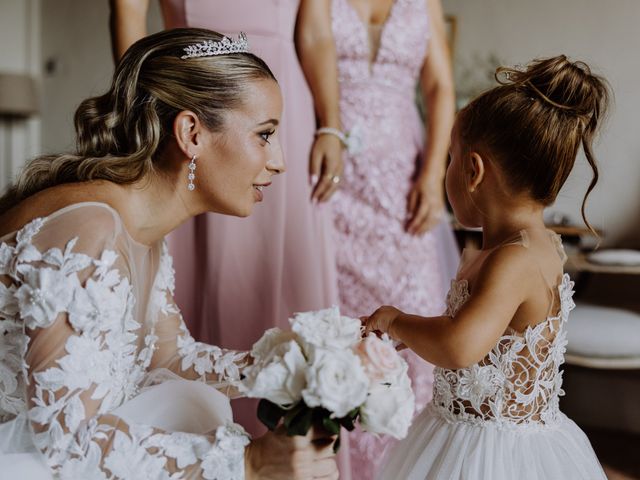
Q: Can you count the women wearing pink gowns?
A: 2